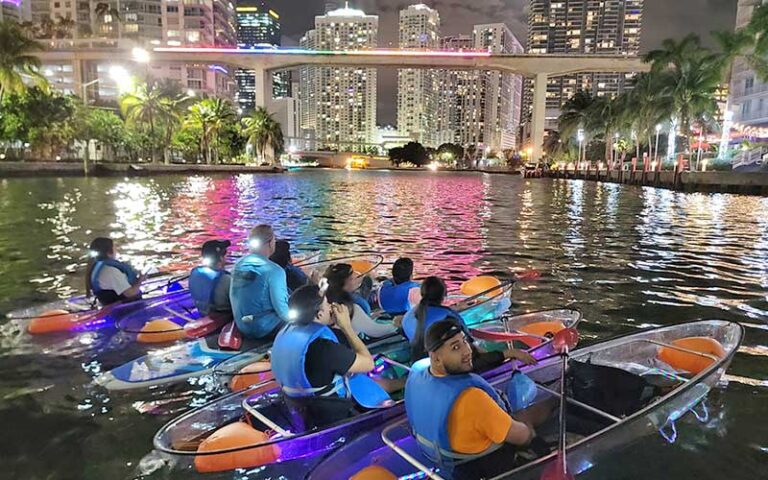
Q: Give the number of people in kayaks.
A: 9